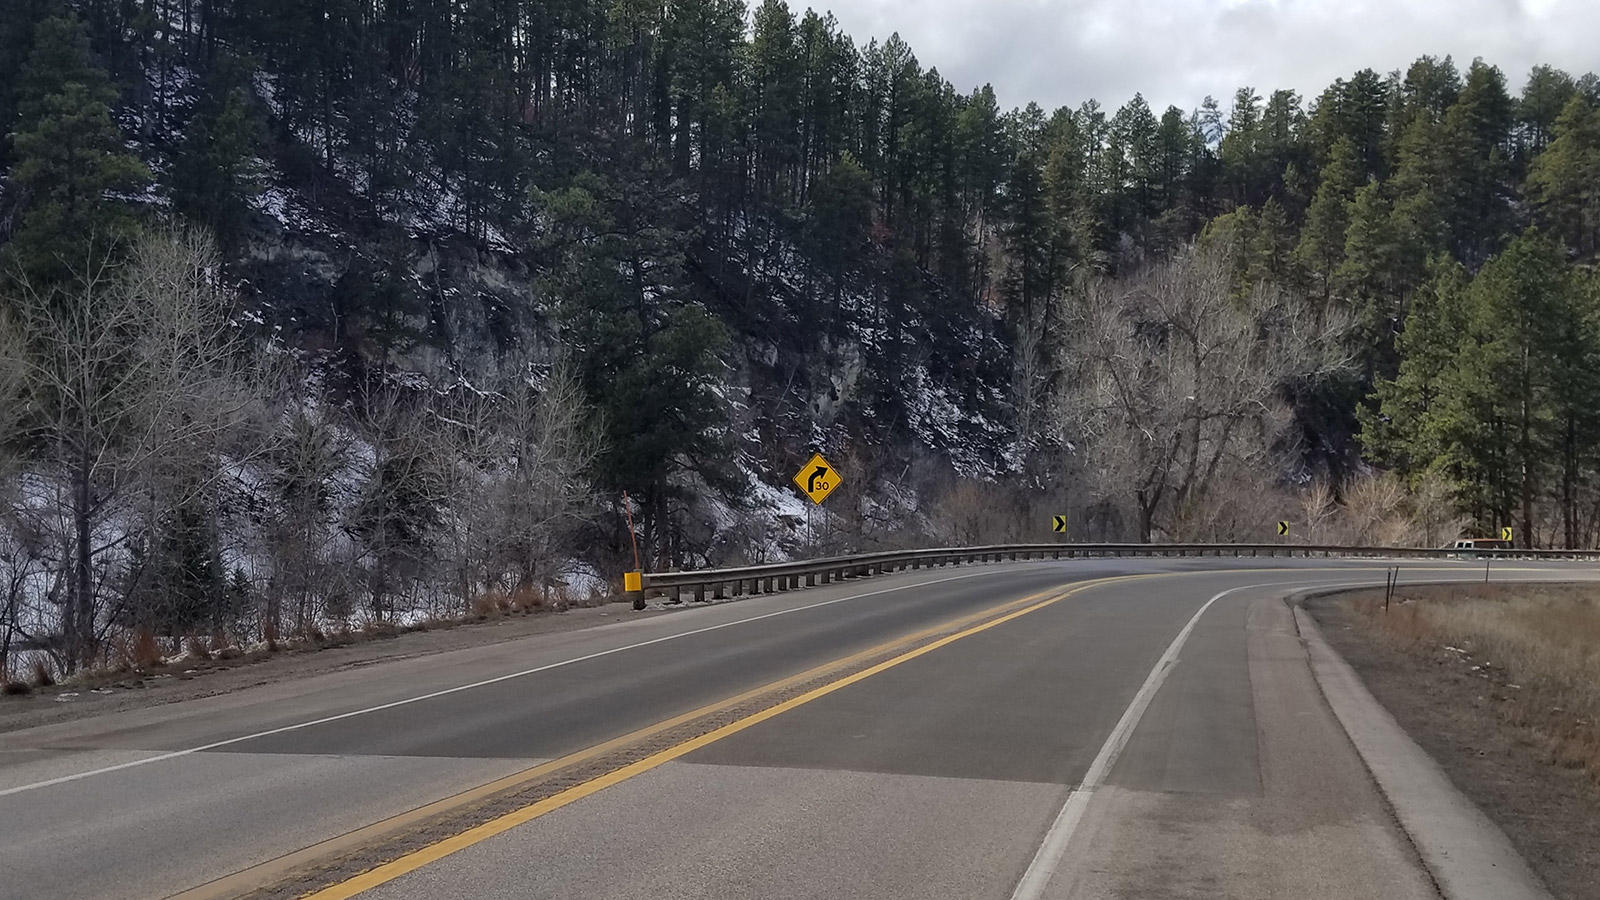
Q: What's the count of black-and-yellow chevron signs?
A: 3